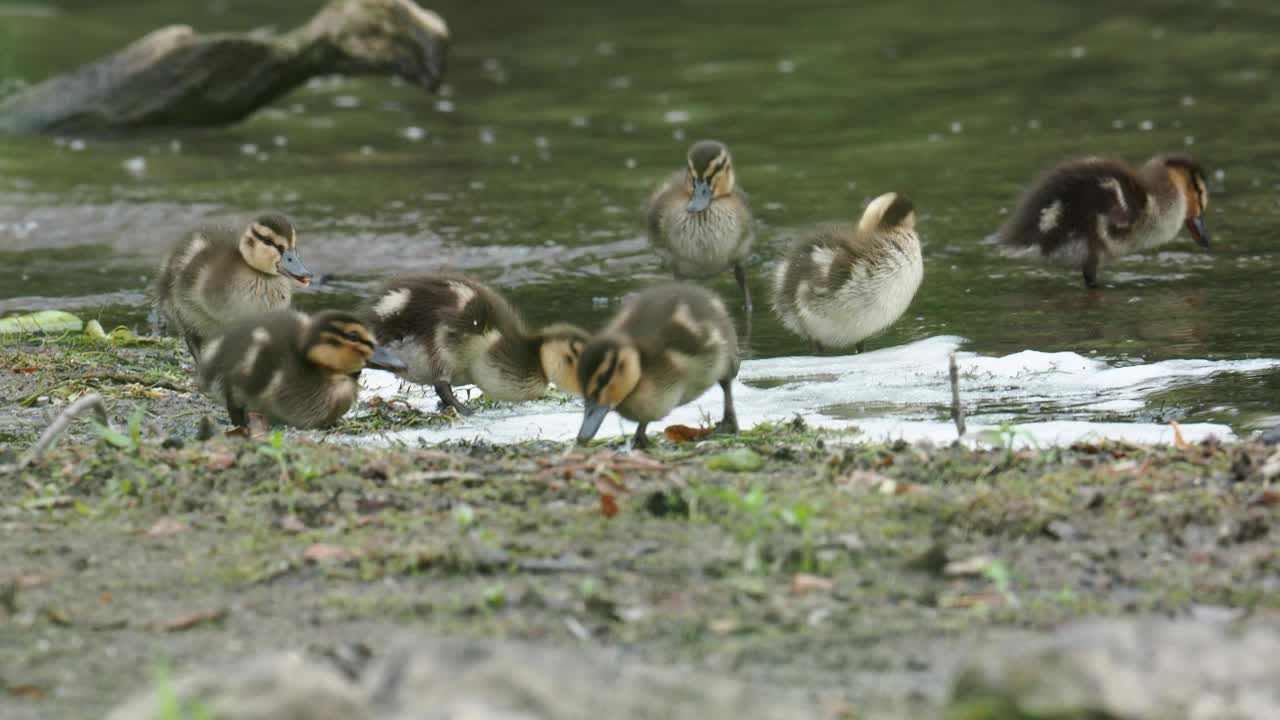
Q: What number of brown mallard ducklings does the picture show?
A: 7